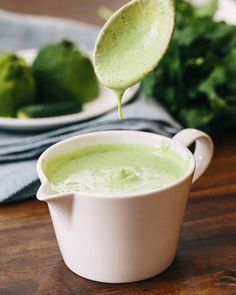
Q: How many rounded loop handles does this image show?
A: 1